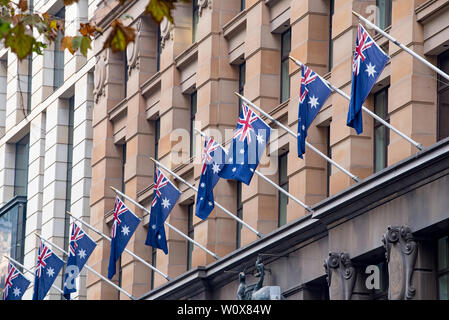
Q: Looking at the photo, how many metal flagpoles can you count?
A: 9